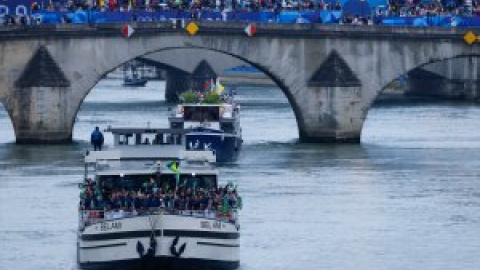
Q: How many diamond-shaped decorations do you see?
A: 4